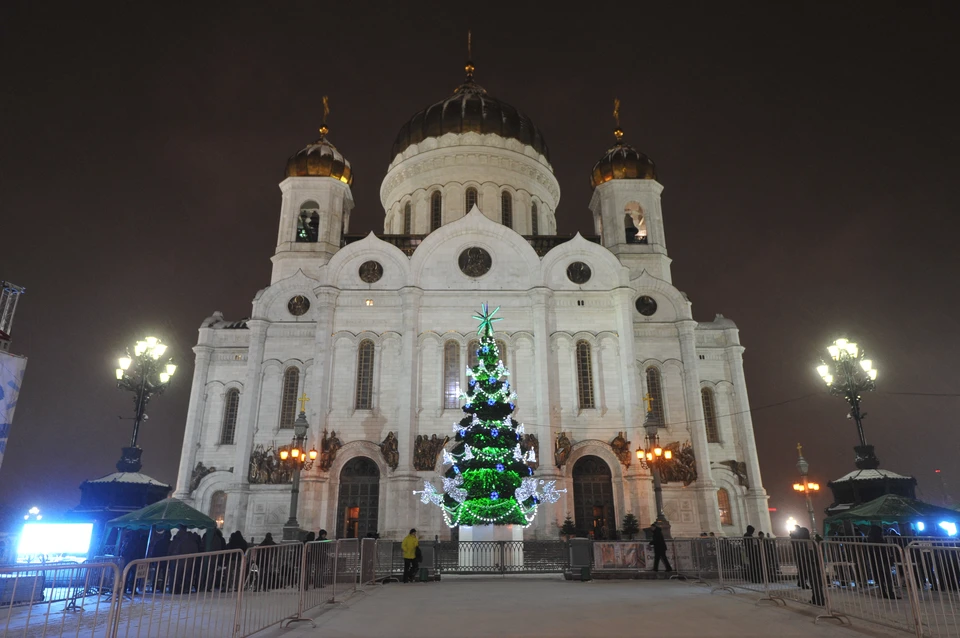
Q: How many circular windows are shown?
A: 5